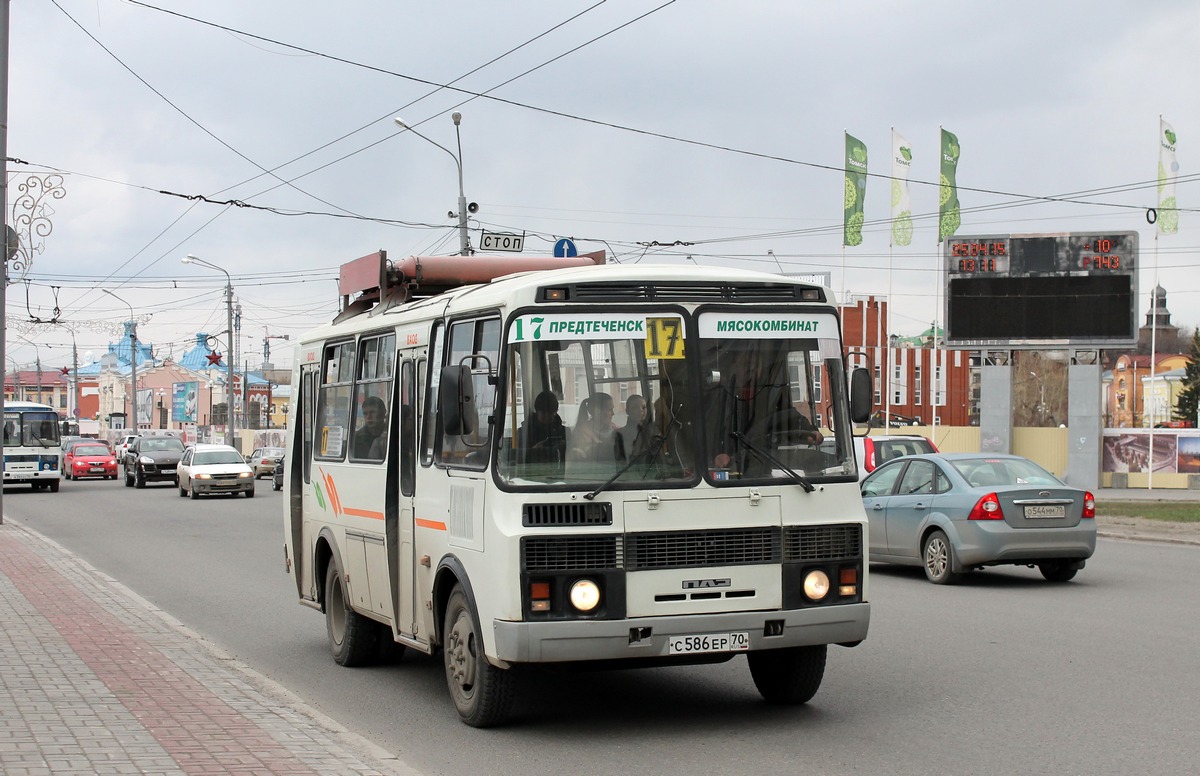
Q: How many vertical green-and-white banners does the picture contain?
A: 4